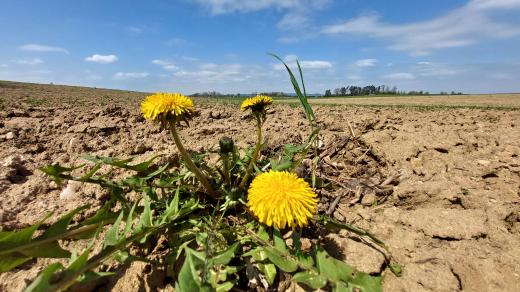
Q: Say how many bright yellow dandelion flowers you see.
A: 3